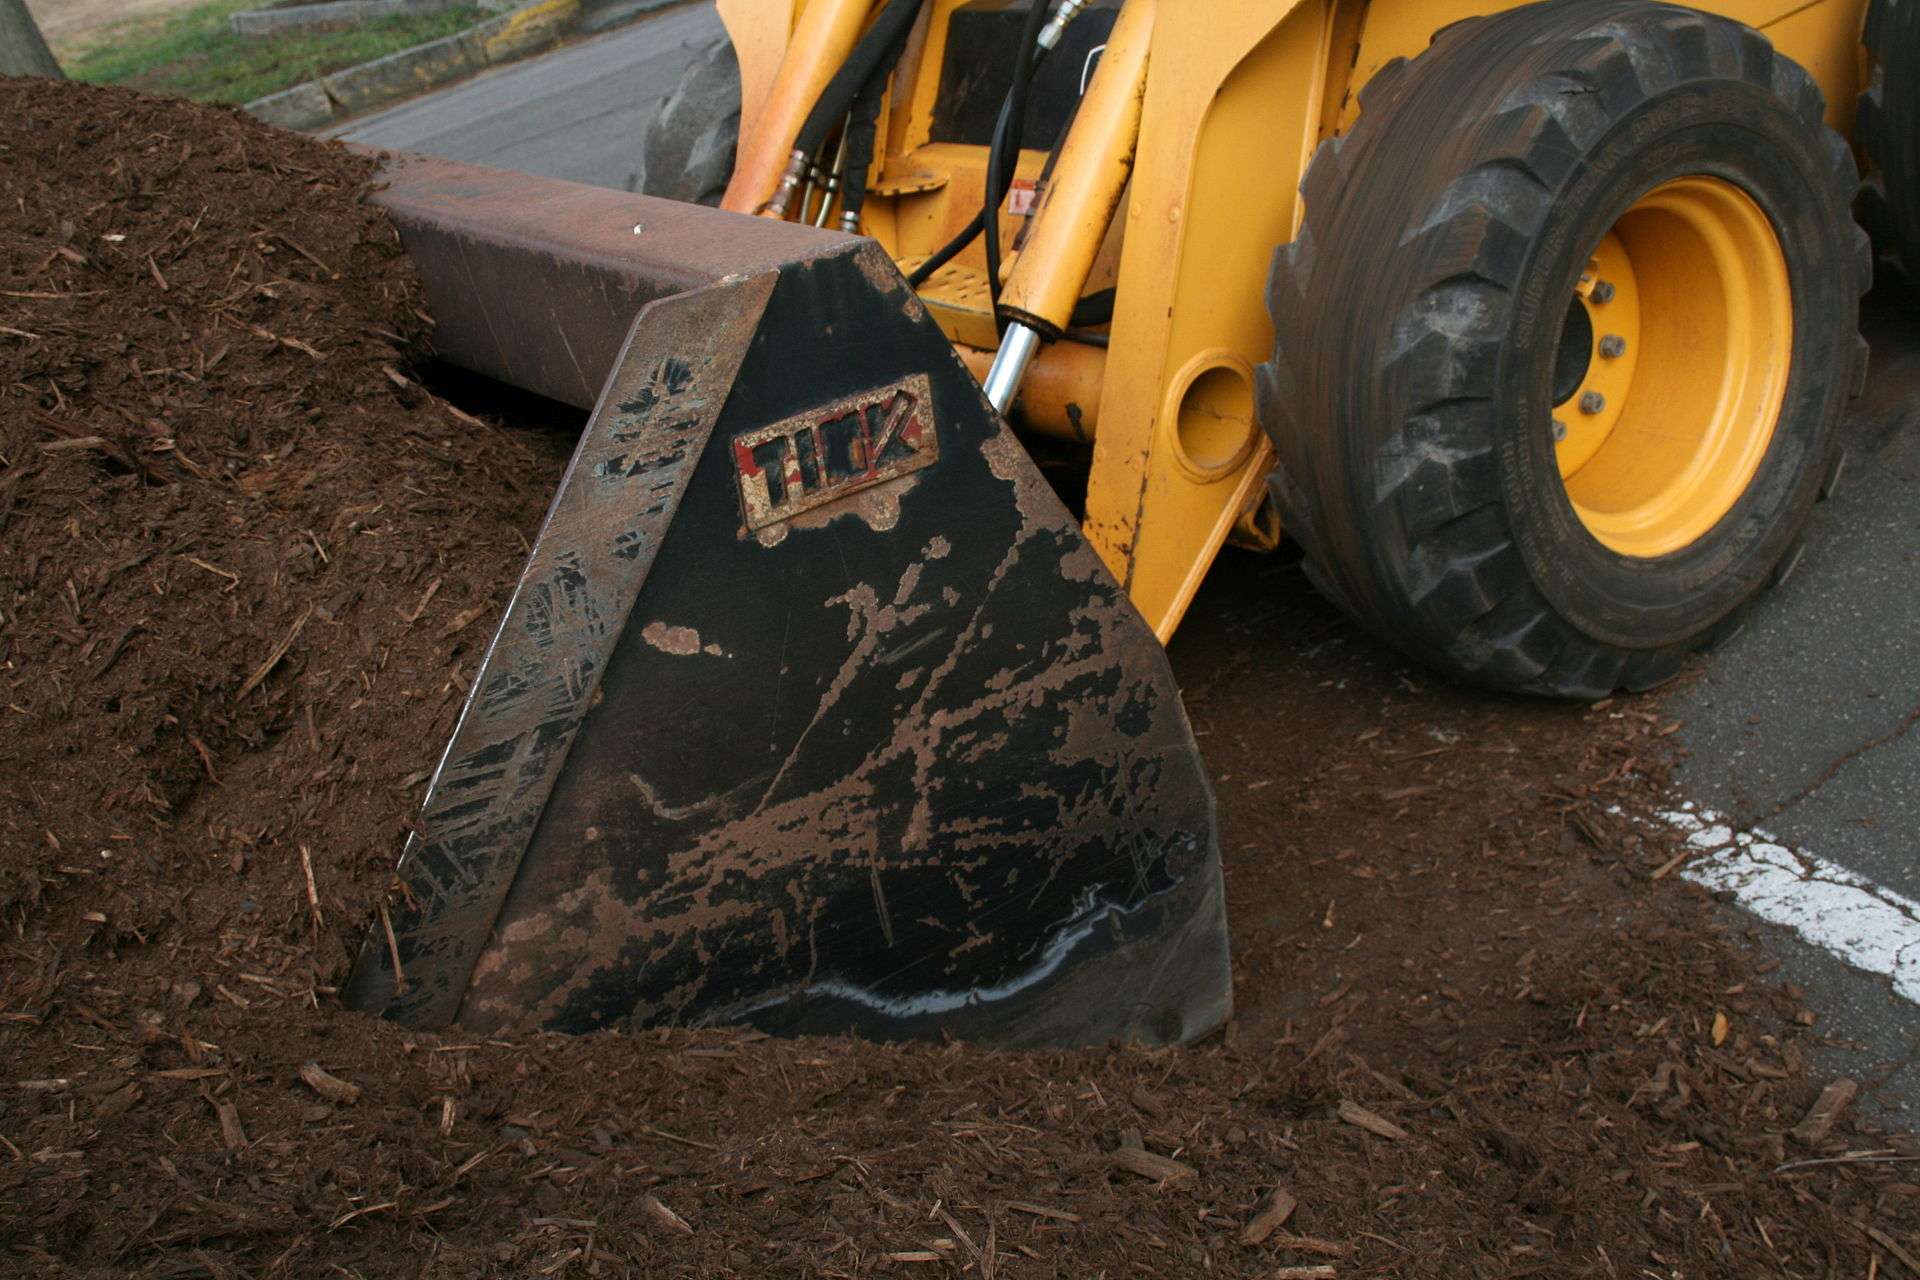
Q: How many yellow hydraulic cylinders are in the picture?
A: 2